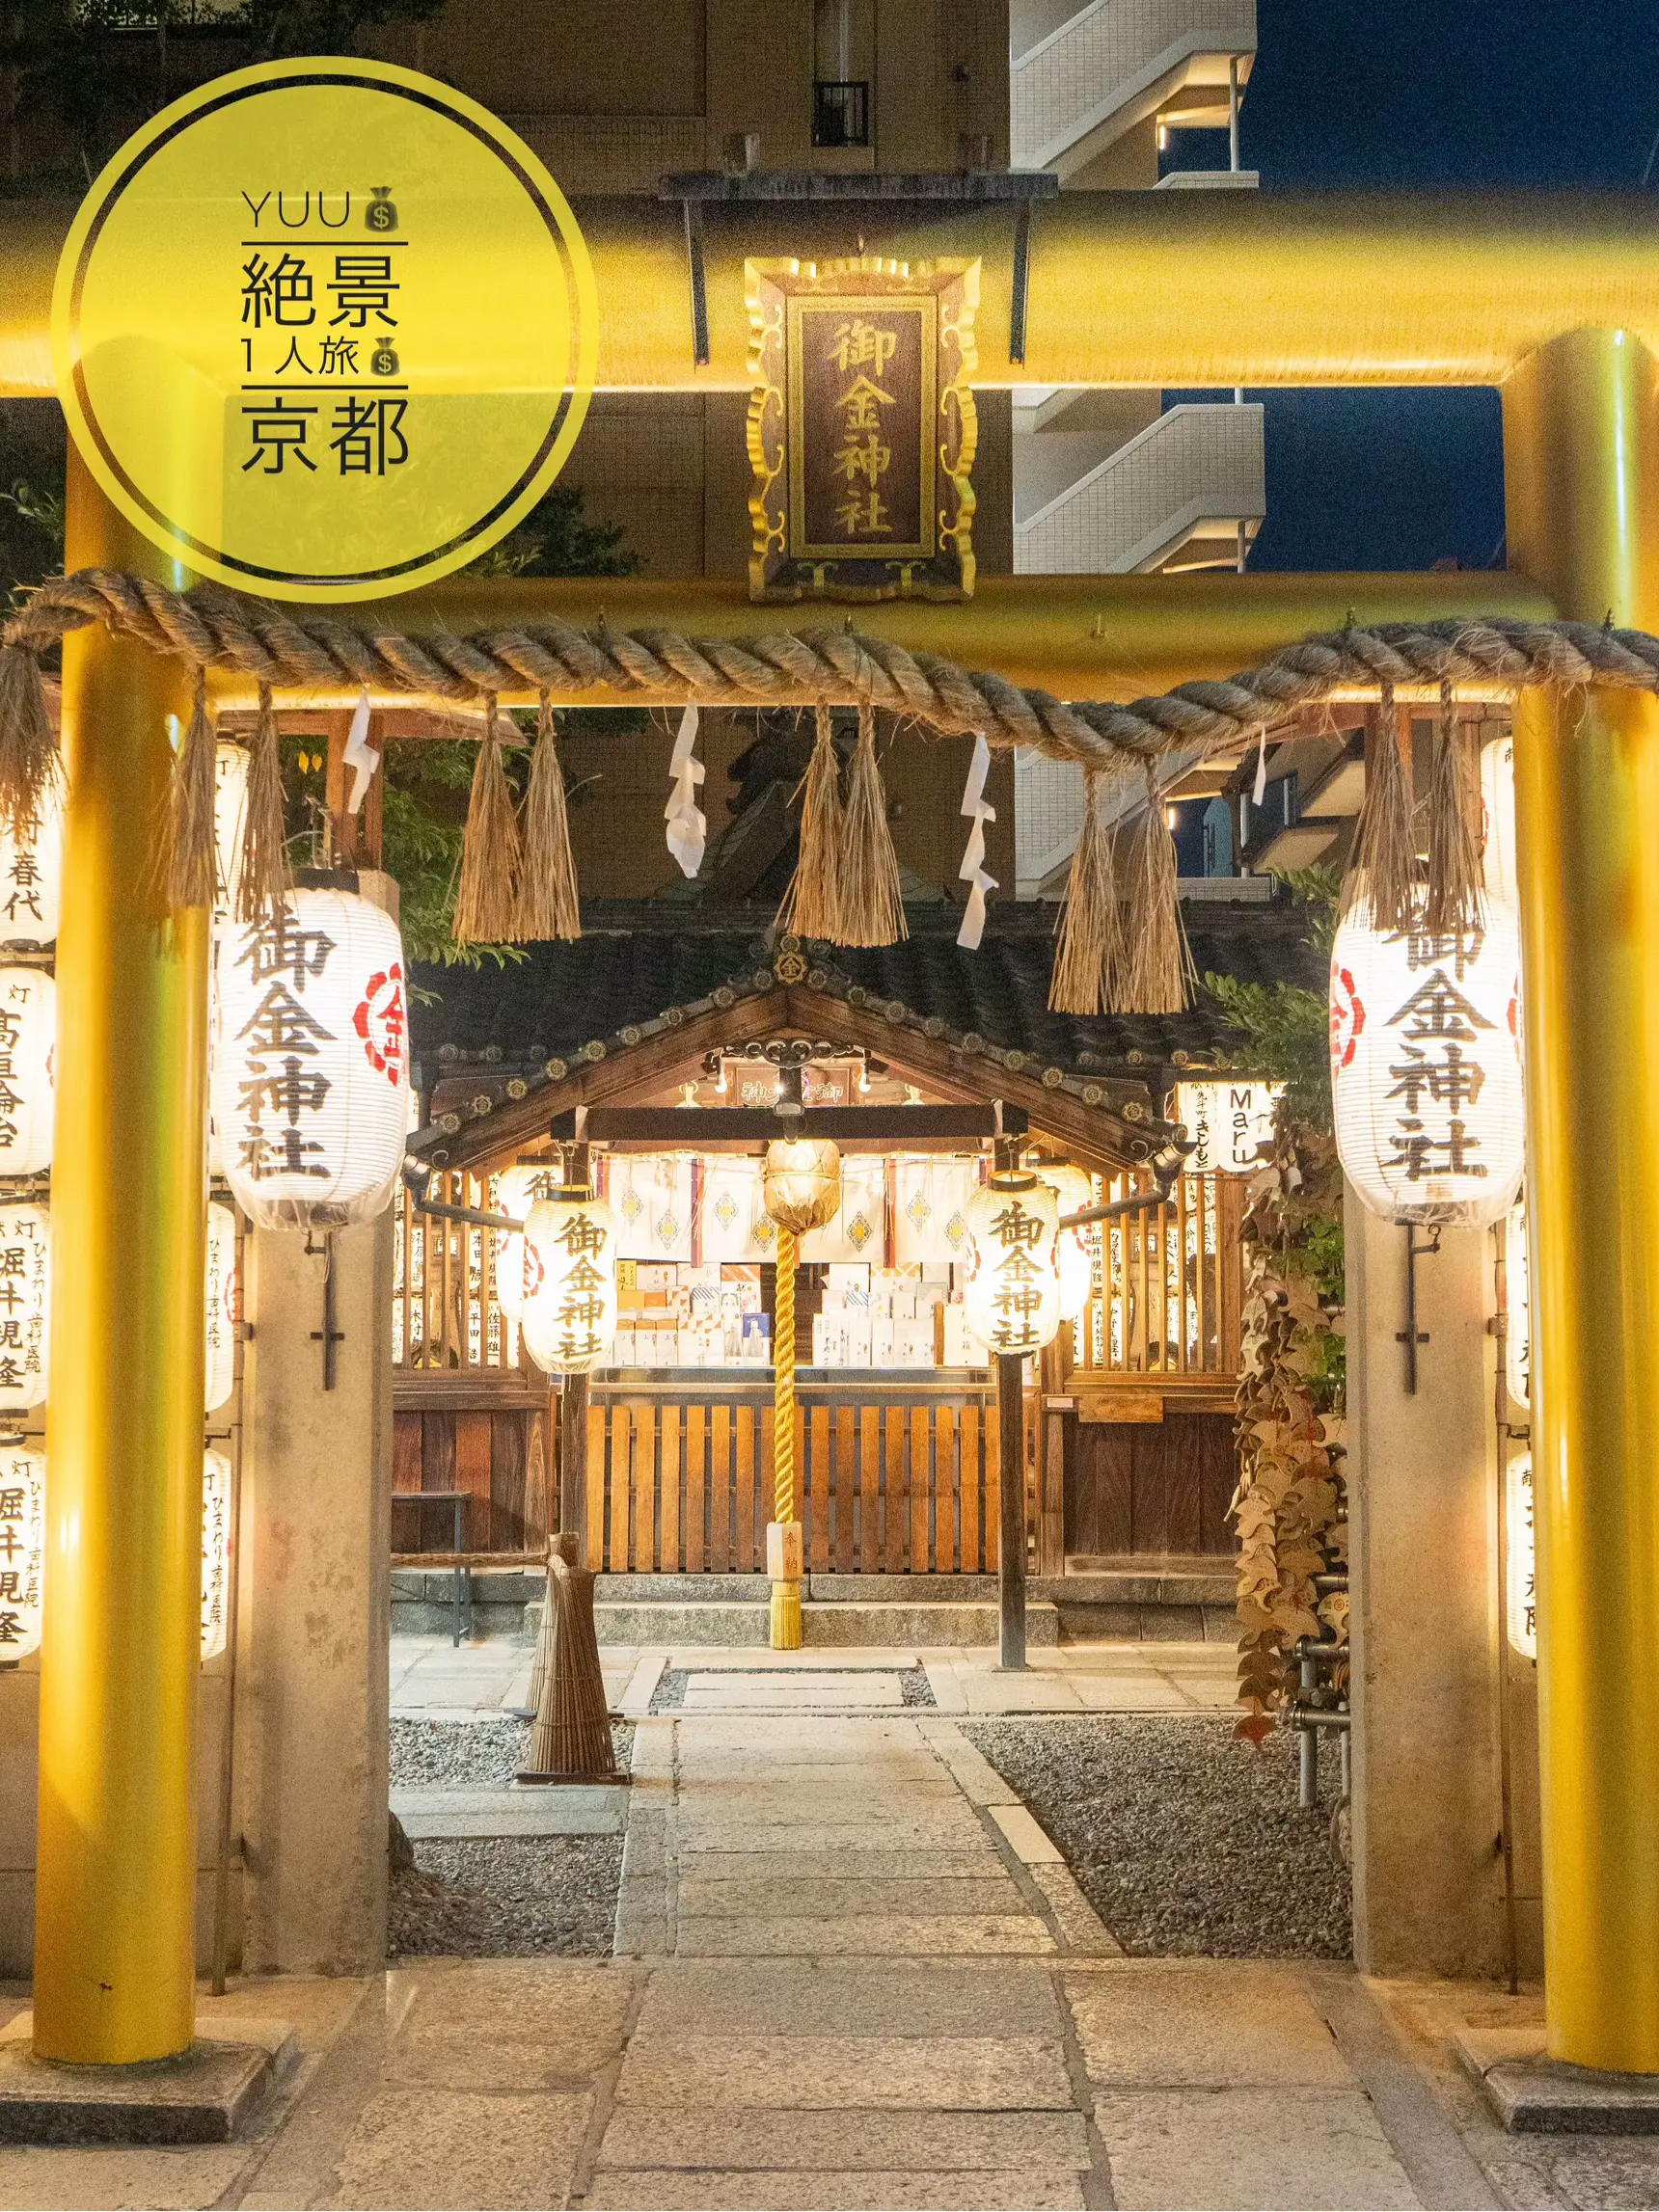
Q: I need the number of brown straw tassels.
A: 11